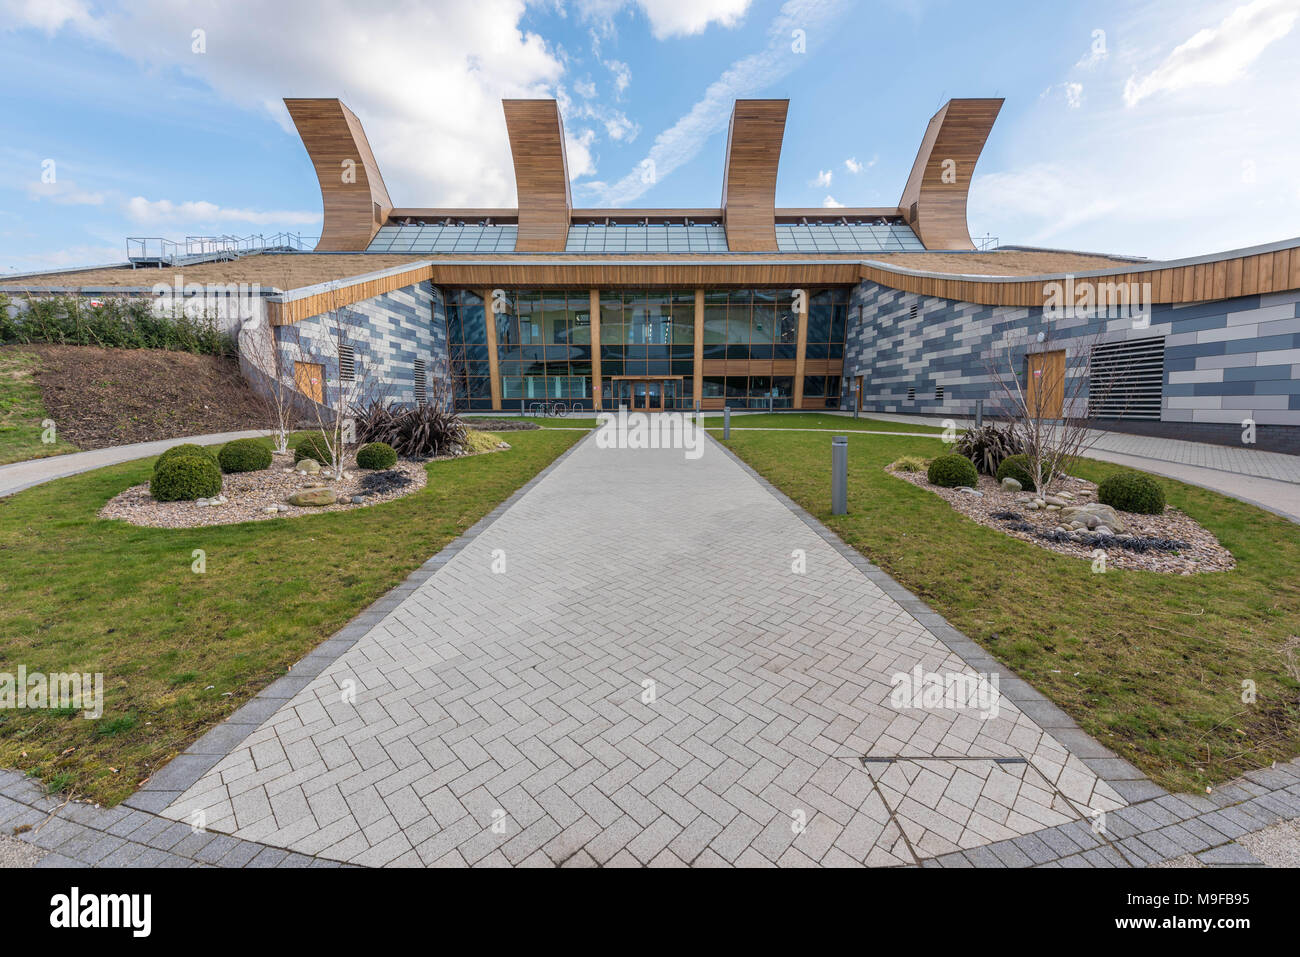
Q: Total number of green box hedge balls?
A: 8